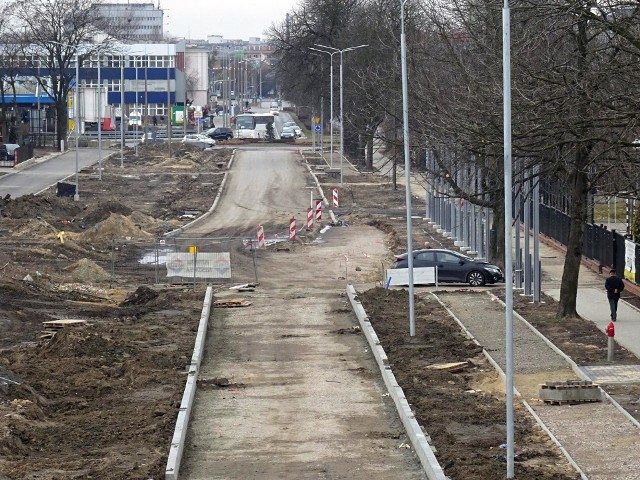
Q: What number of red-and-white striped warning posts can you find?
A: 5